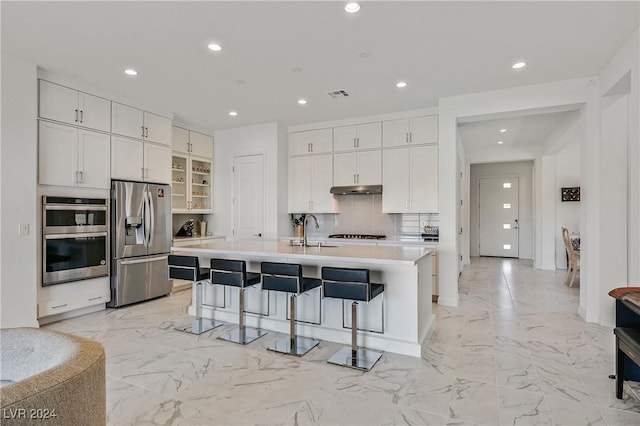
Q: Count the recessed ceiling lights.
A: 9